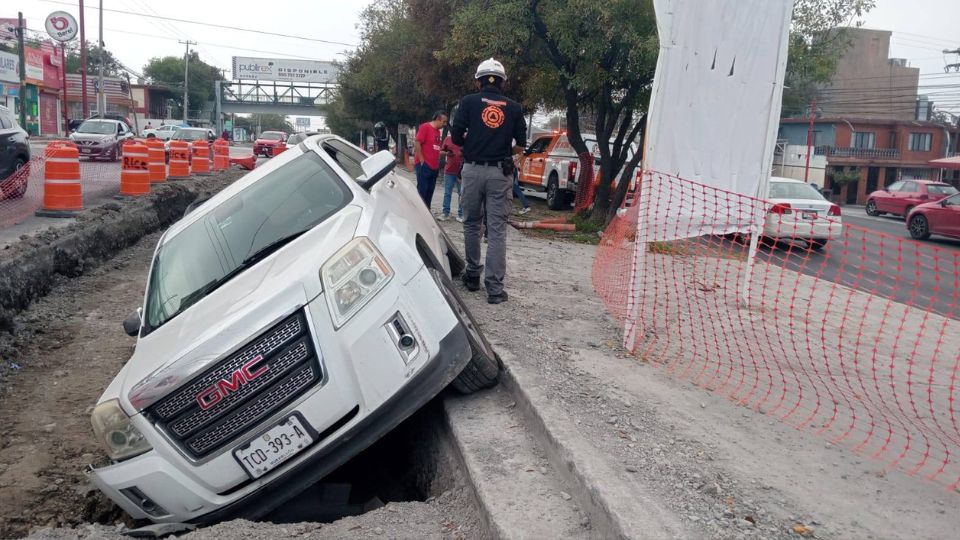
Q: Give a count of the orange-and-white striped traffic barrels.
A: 6